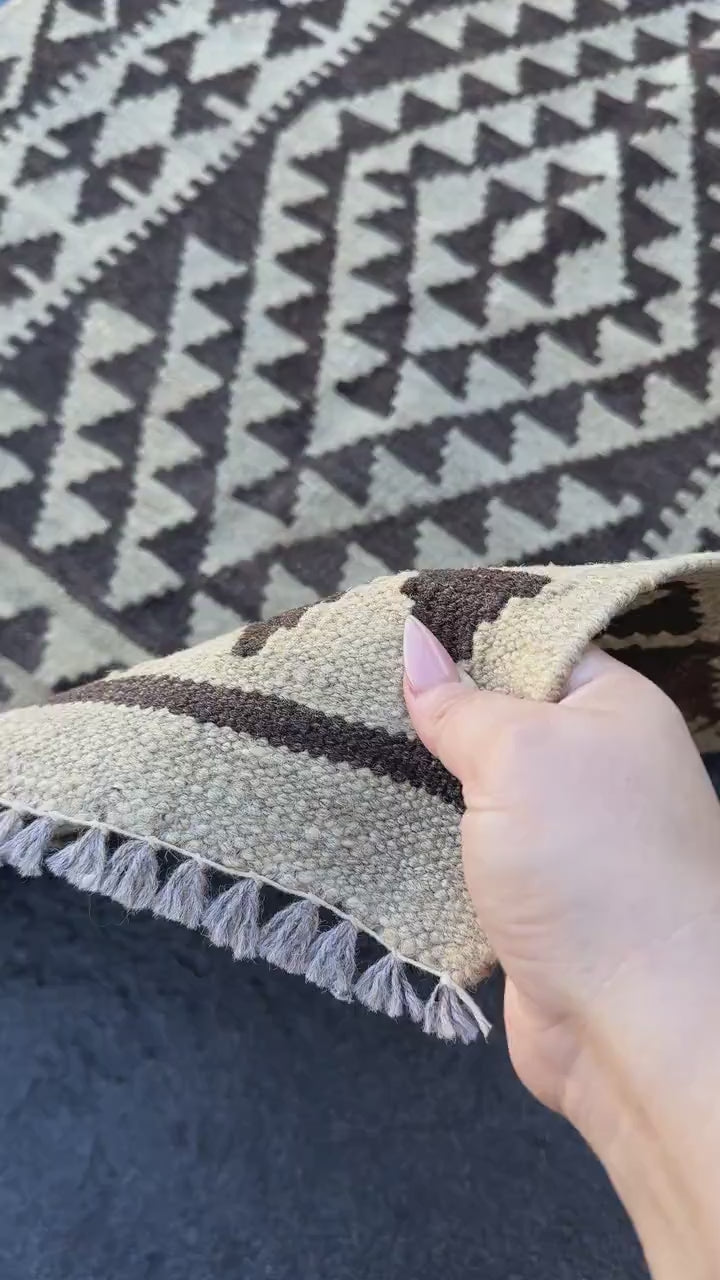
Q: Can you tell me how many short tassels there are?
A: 10